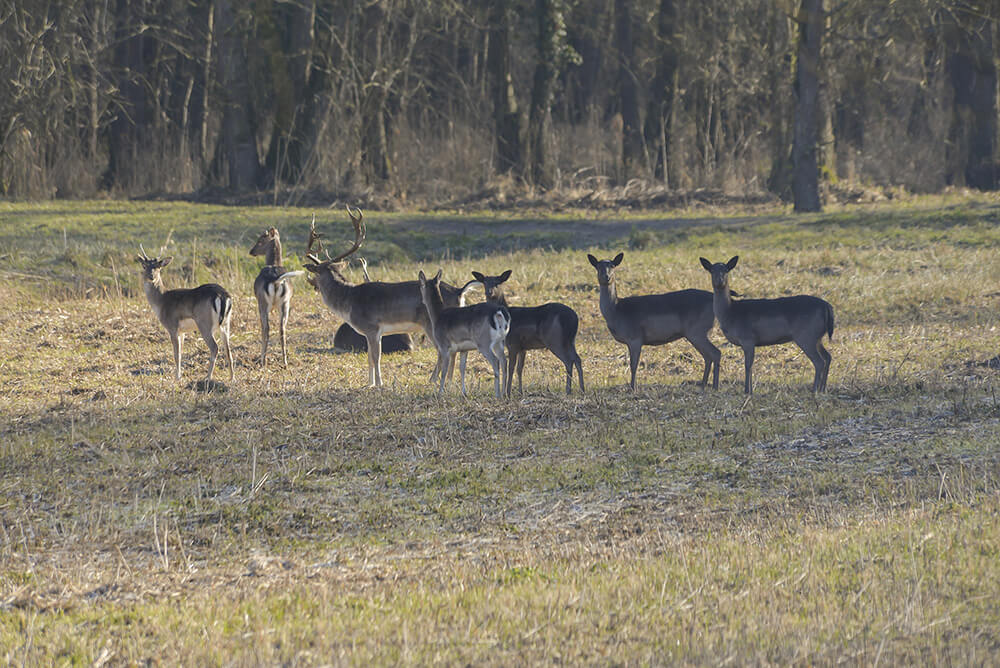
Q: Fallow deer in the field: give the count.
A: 8